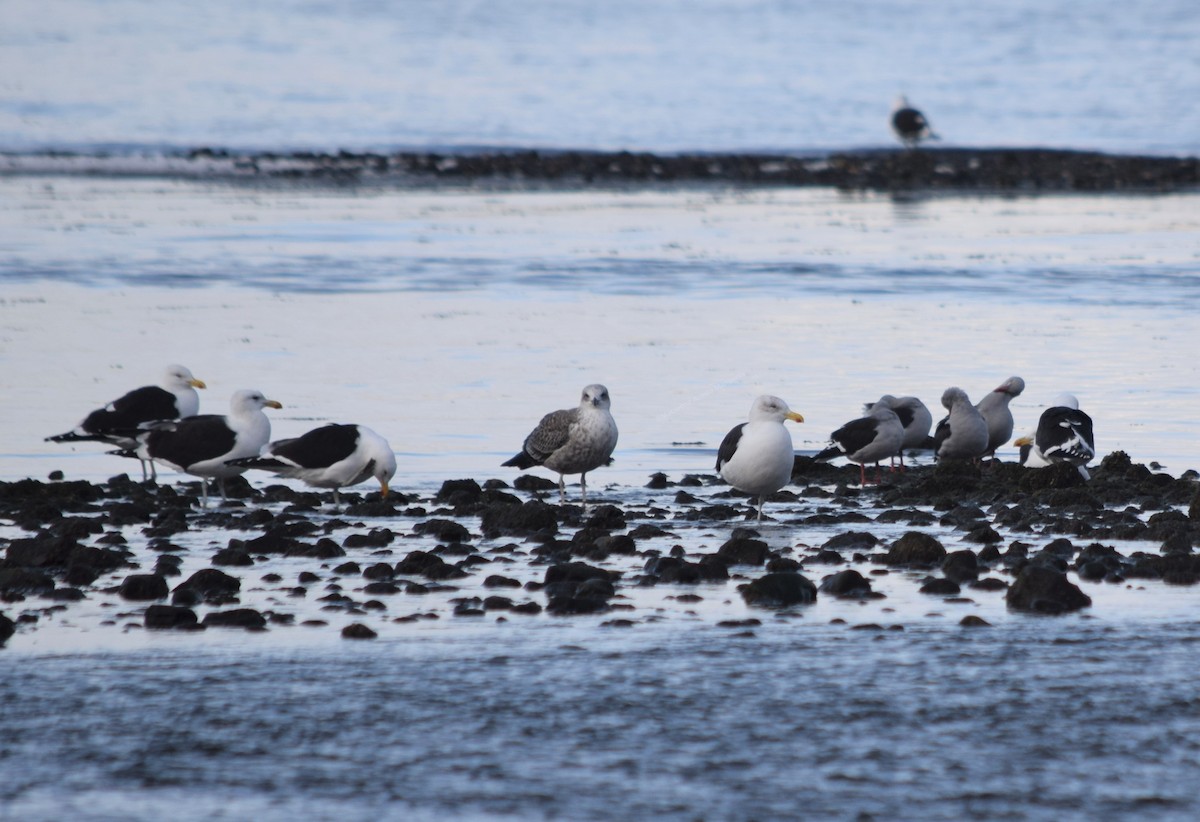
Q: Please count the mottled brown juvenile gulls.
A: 1